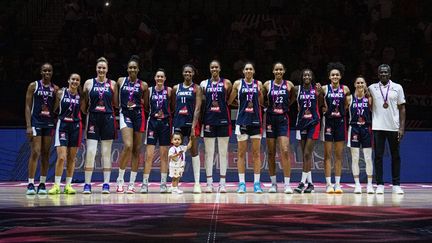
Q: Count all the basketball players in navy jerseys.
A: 12